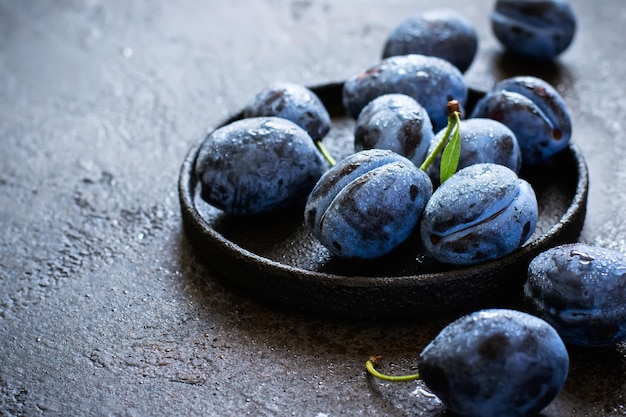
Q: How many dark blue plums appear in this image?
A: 12